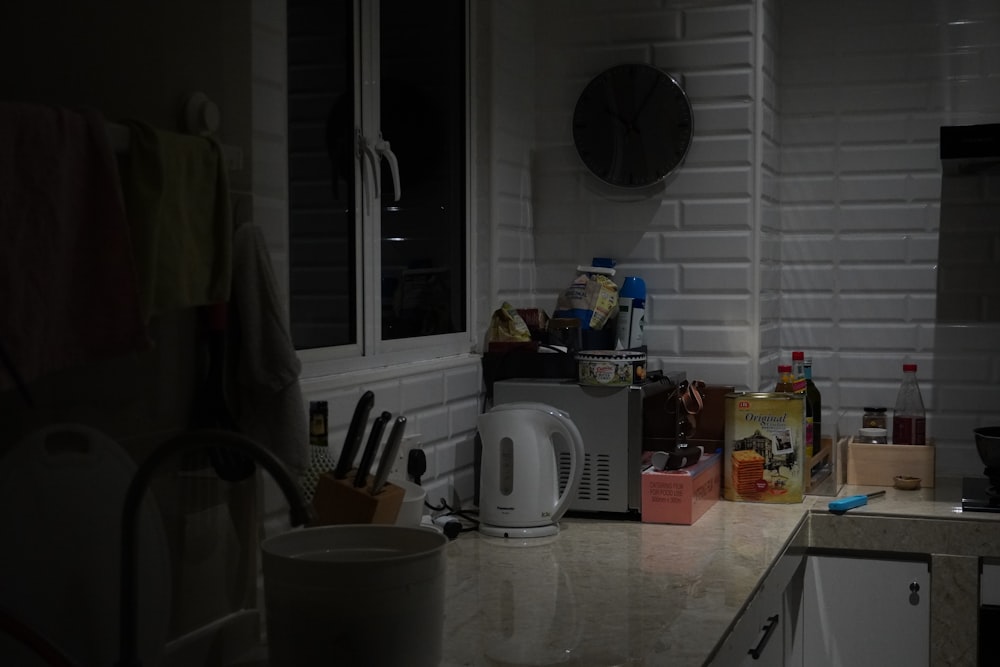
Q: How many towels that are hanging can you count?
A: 3